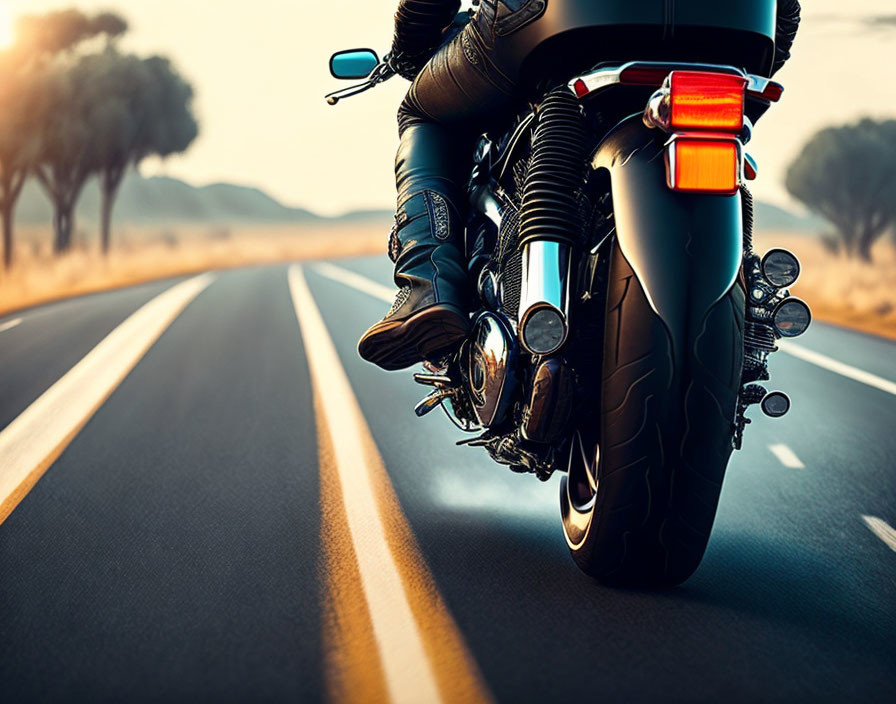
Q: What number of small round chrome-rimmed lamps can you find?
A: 3